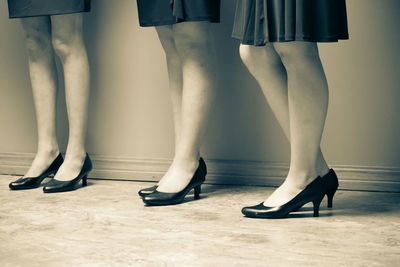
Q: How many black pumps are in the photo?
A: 6